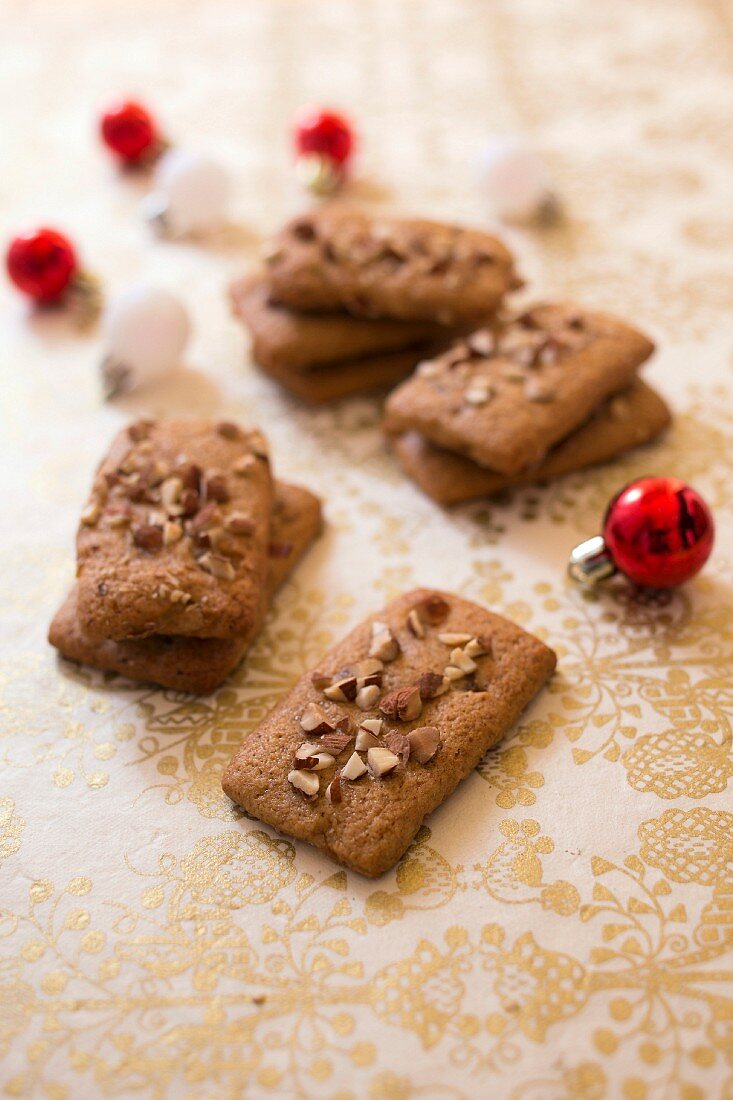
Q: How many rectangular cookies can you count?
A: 8